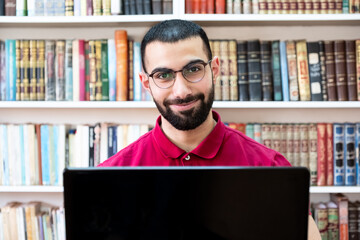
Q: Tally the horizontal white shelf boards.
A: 3